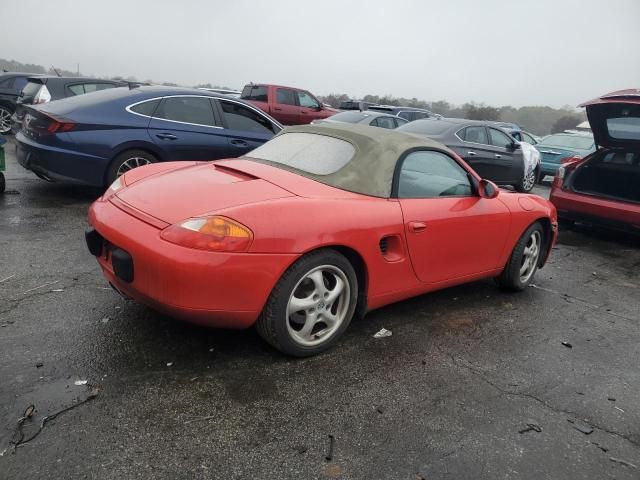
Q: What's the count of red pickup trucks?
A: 1